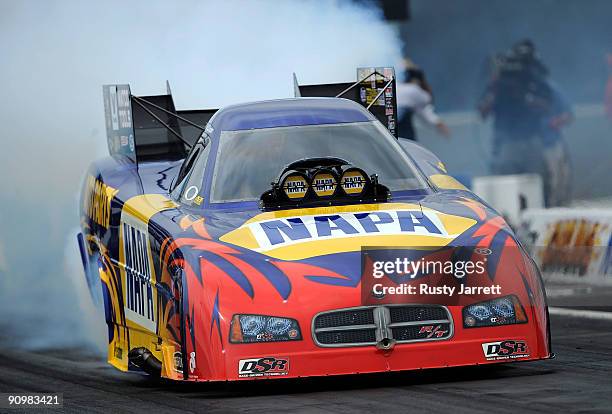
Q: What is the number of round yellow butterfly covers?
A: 3